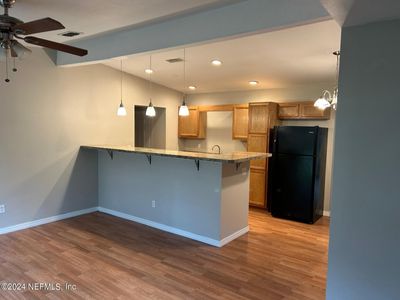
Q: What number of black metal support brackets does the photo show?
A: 4